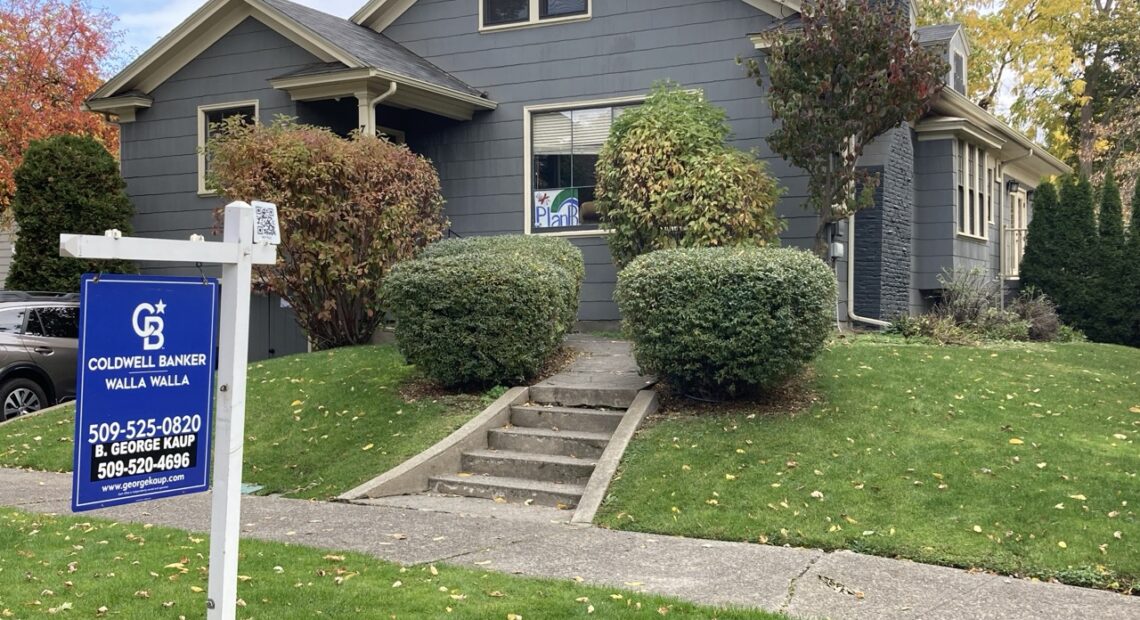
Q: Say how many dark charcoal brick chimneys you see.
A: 1